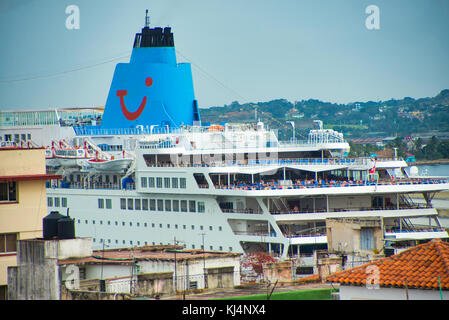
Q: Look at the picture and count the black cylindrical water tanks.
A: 2